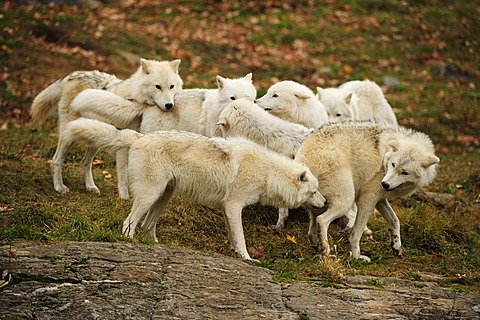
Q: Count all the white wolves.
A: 7